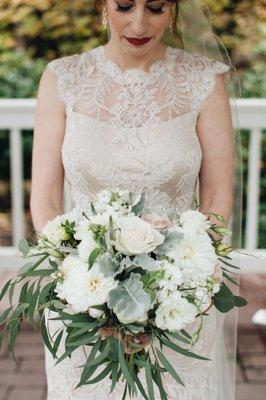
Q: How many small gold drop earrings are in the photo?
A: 2